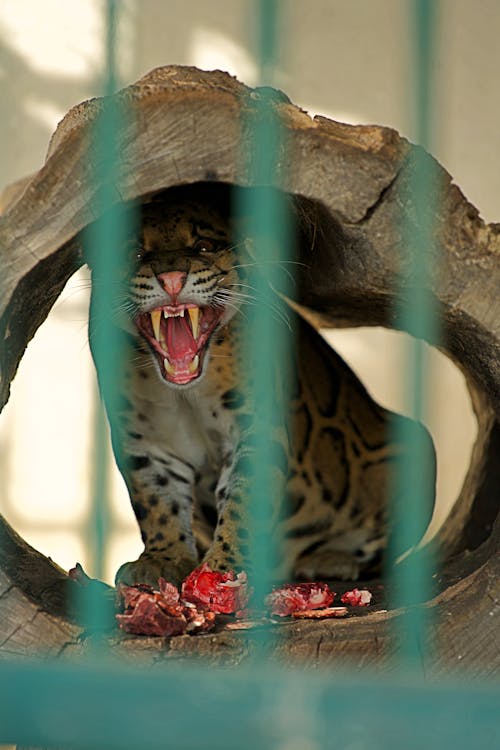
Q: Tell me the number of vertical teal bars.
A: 3